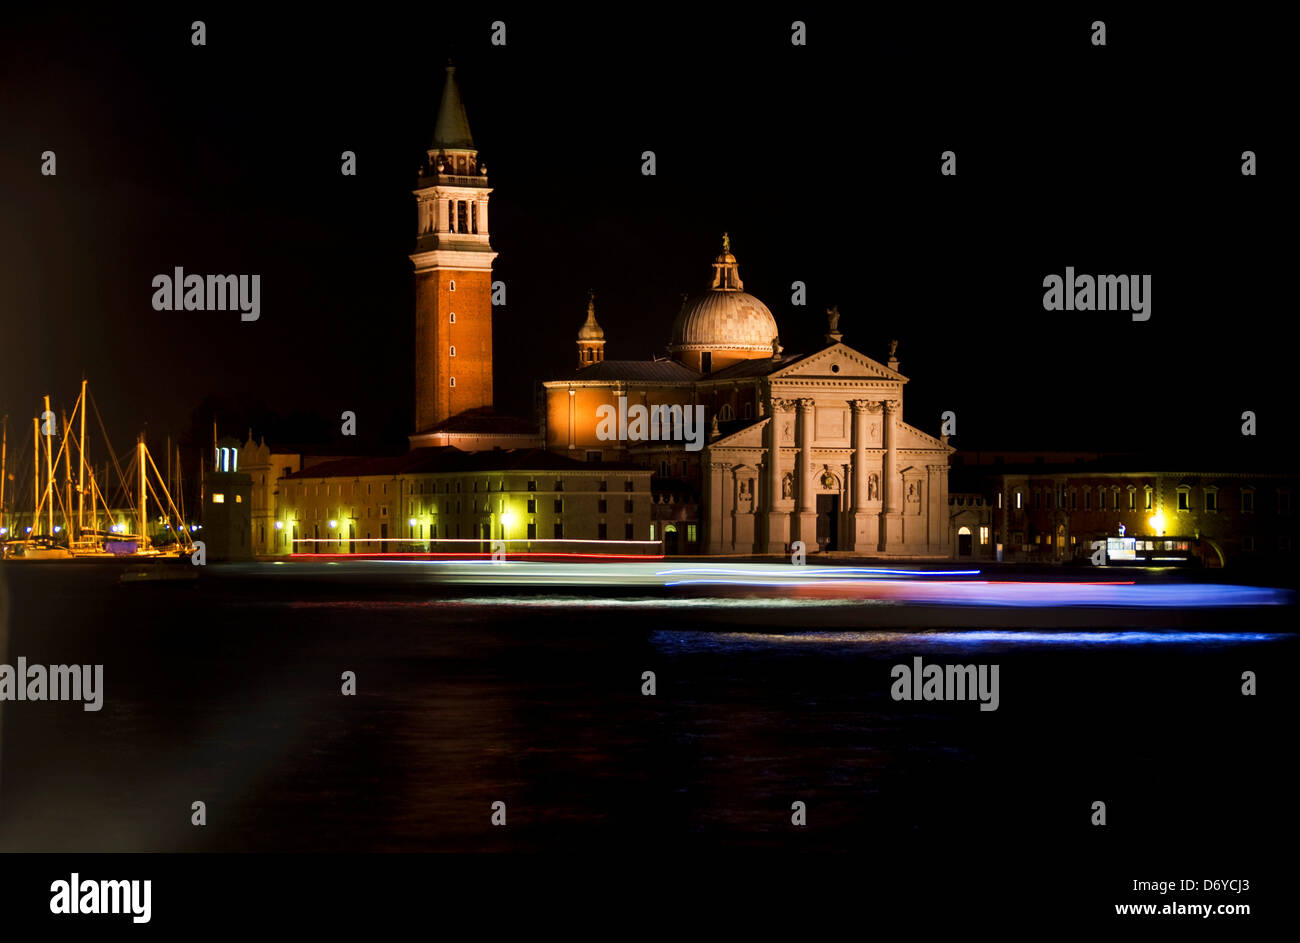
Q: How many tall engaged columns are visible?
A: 4